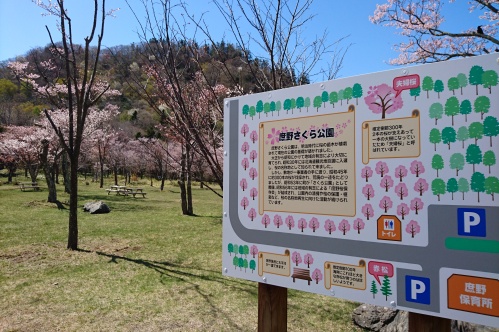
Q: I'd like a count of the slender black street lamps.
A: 0